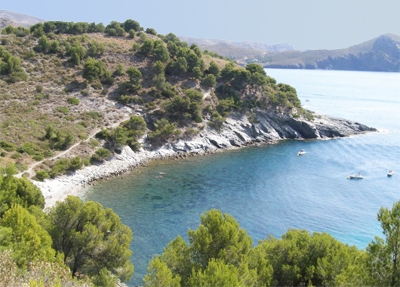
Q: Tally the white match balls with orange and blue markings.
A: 0